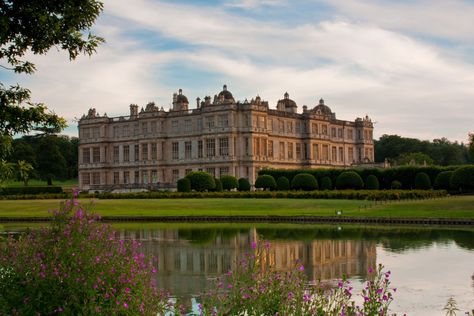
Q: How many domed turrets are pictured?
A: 4